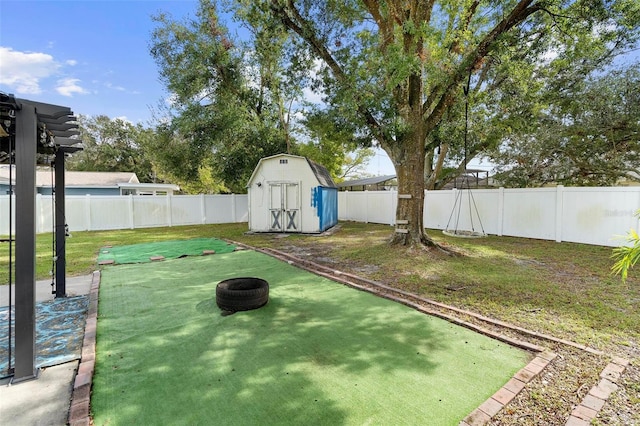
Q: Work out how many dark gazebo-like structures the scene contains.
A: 1